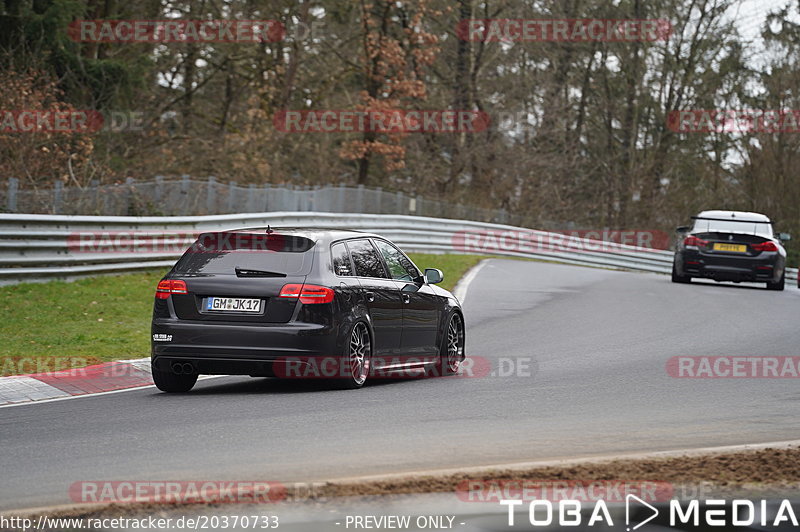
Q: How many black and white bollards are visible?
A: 0